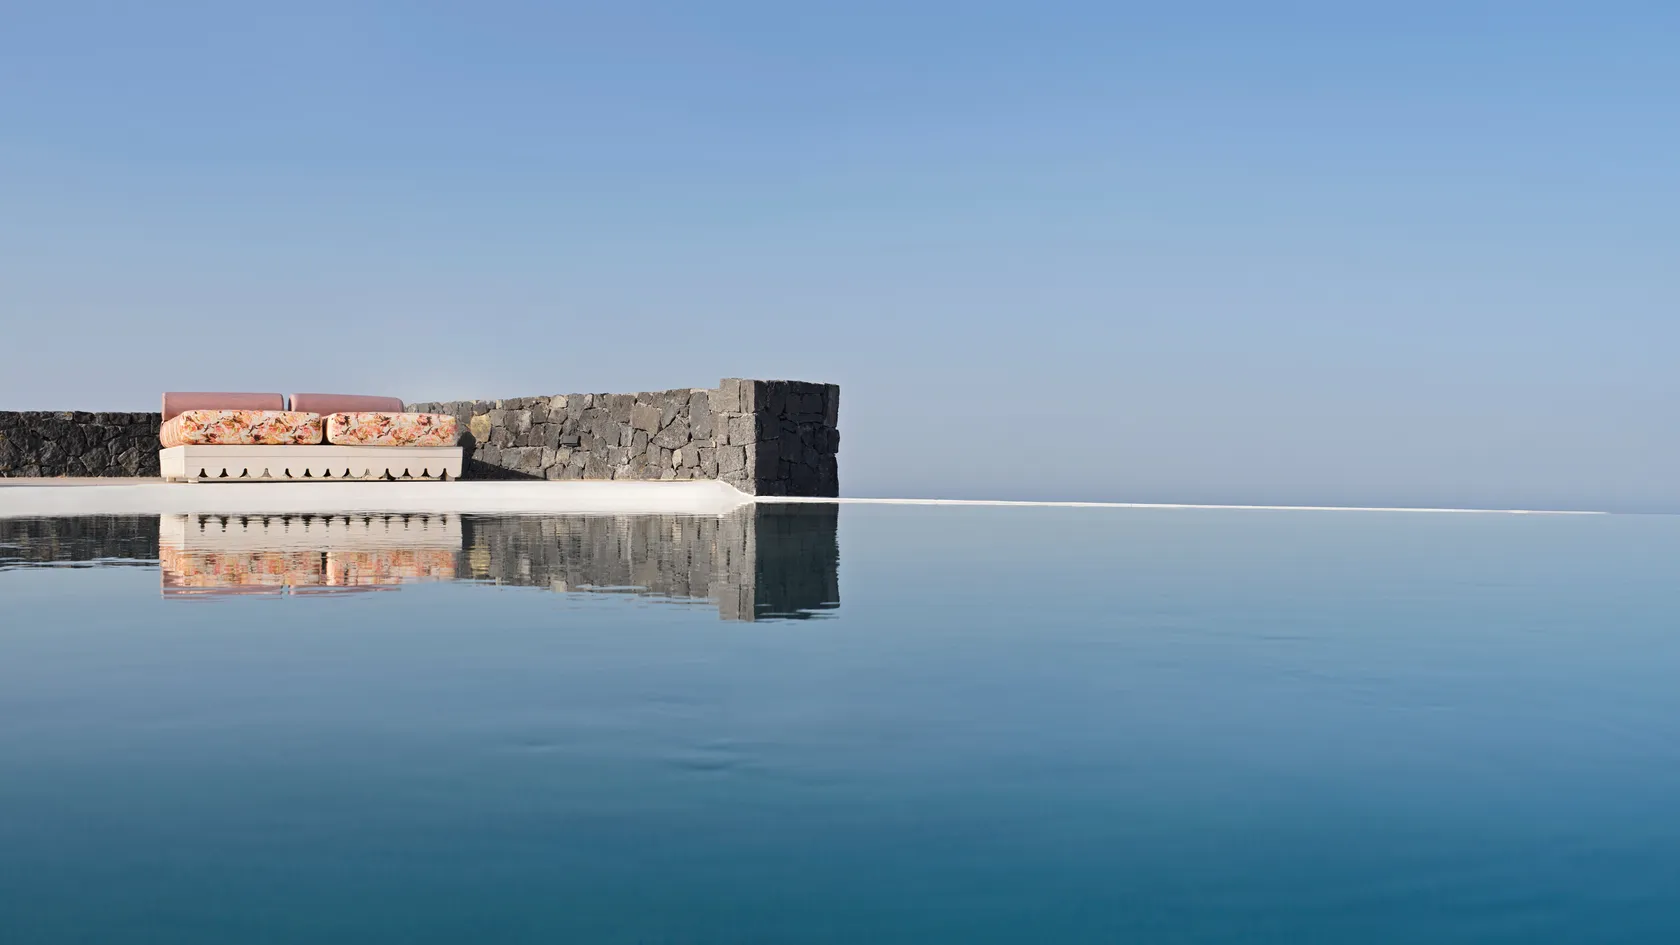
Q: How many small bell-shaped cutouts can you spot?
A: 13